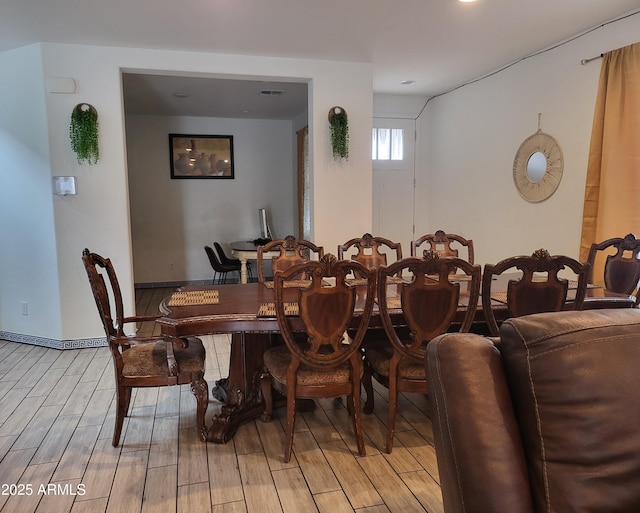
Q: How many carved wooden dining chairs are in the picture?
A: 8